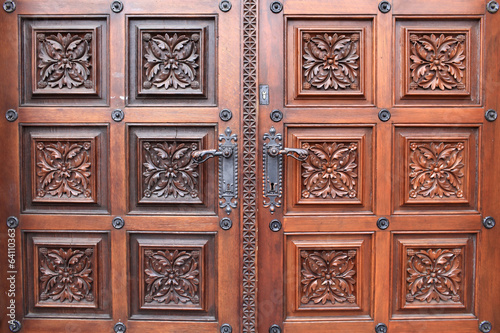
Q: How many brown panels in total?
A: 12